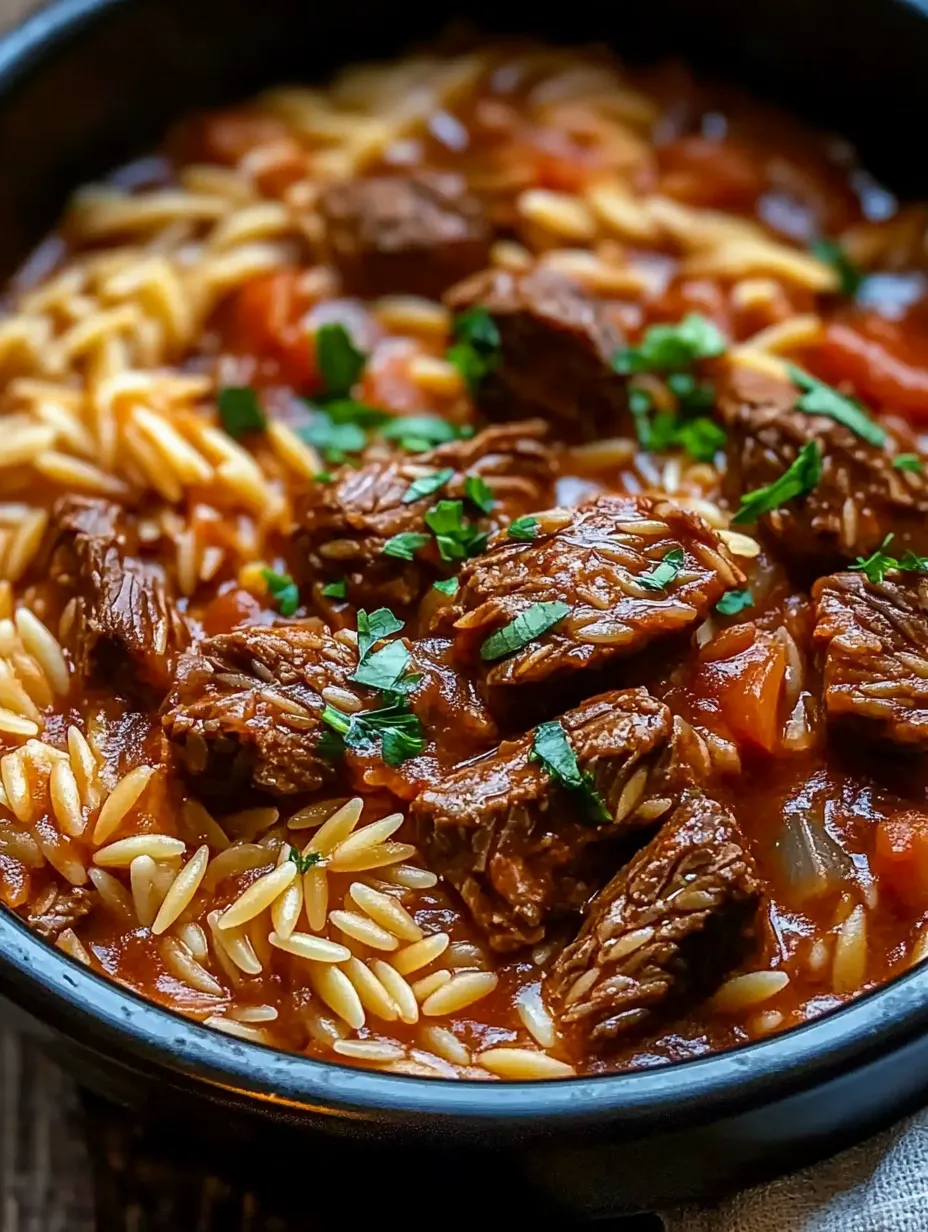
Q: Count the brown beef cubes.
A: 10